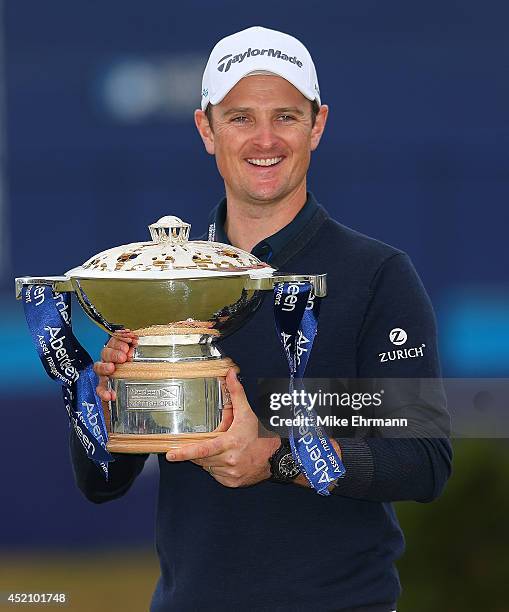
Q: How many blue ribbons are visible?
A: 2